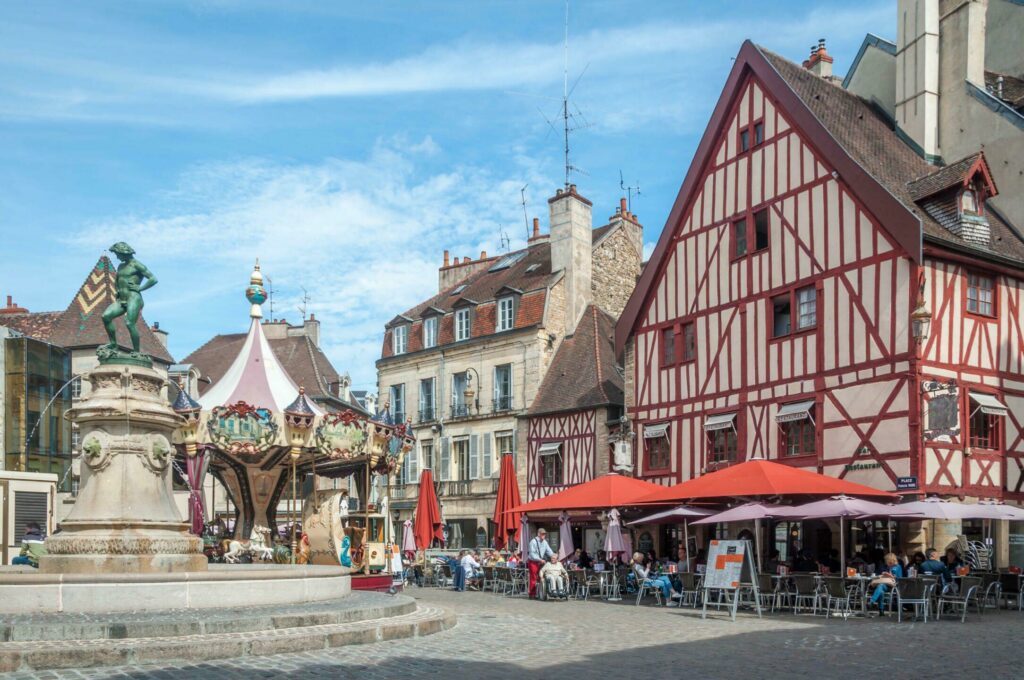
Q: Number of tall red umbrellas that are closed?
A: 2